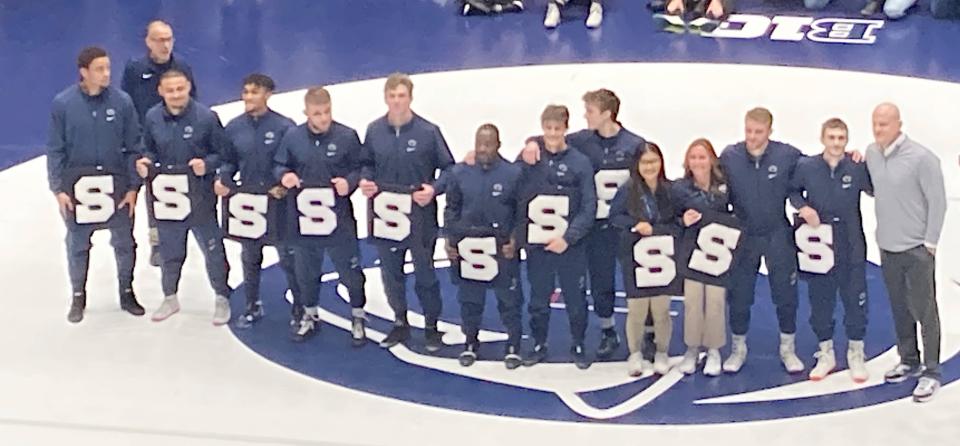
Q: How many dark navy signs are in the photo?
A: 11